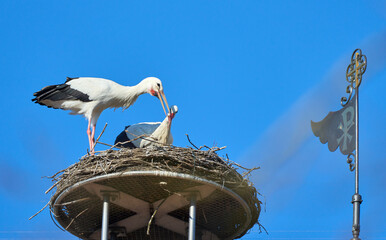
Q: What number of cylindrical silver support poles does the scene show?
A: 2